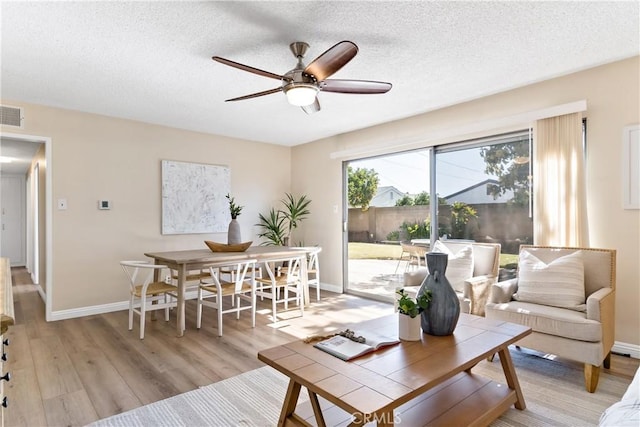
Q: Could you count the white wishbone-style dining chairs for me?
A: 6